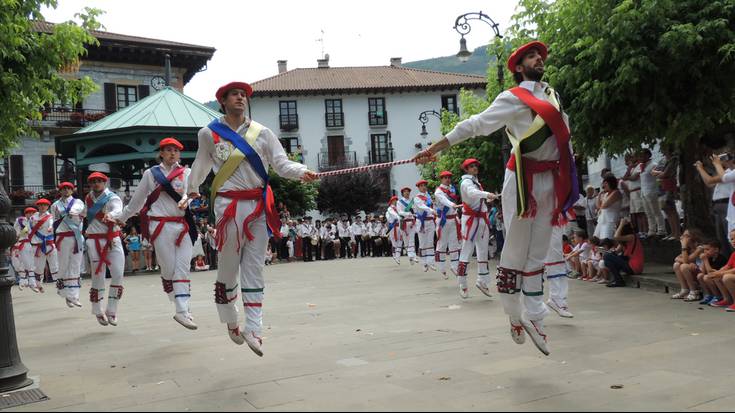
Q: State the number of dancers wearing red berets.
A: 12